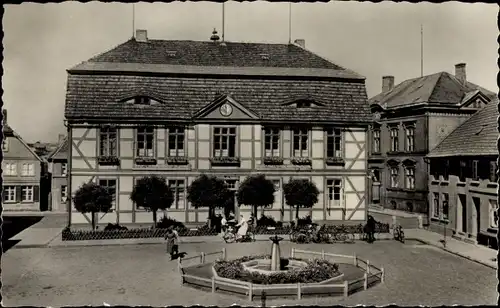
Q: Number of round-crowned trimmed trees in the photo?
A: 5